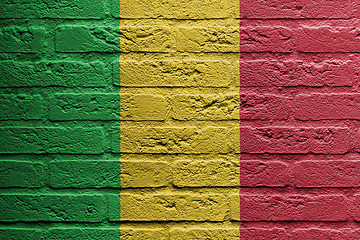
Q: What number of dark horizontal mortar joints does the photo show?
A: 7